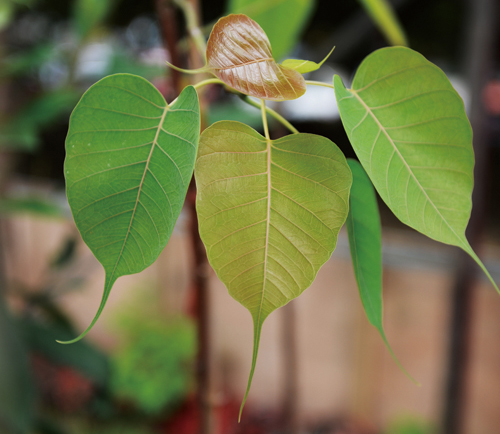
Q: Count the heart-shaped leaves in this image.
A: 3